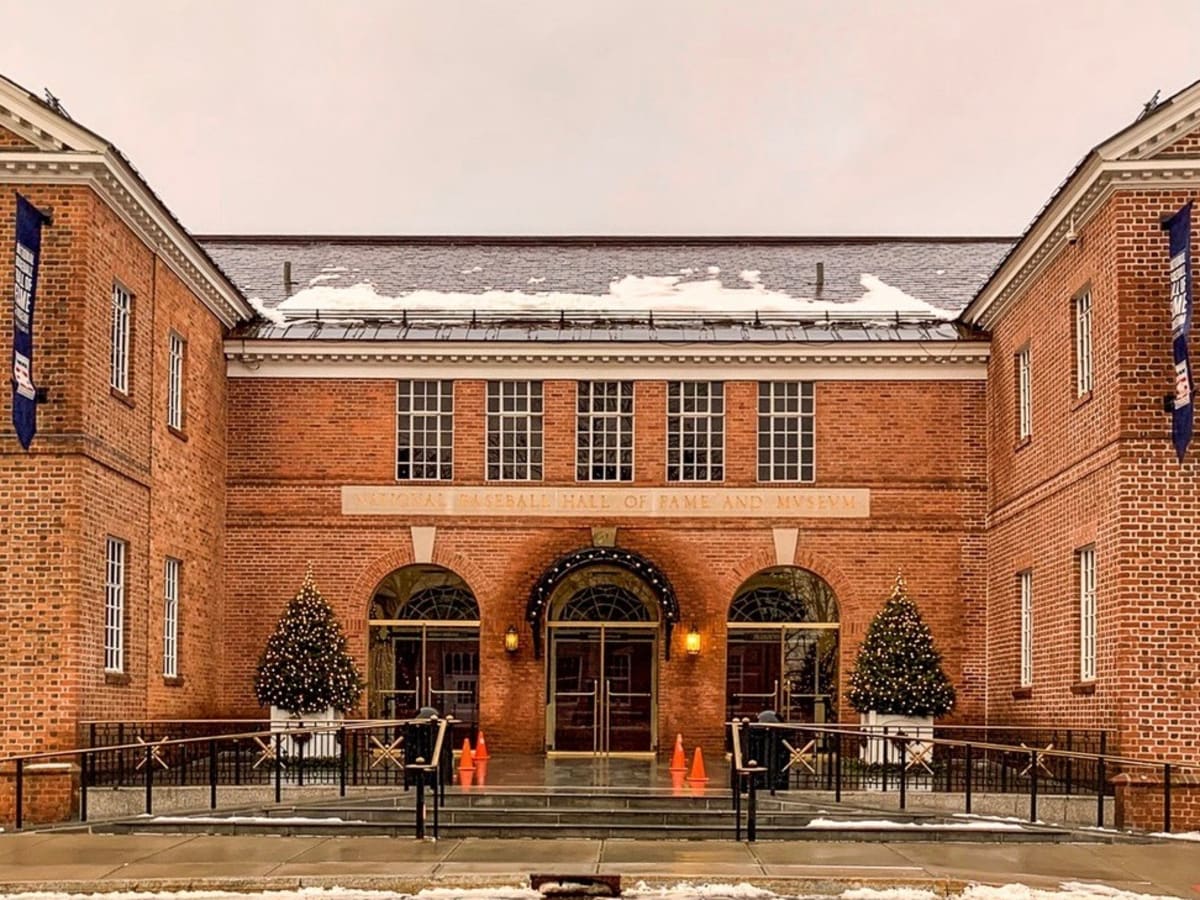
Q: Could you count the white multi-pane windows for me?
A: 13